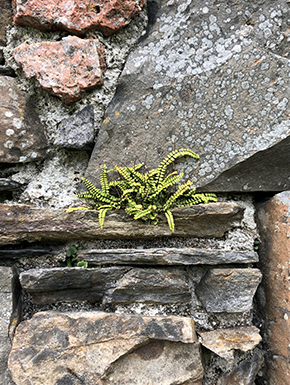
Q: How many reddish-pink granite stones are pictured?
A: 2